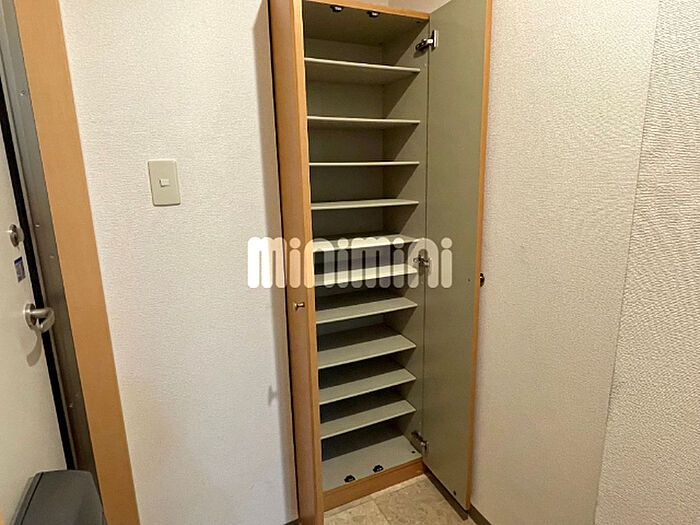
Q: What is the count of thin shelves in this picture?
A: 10